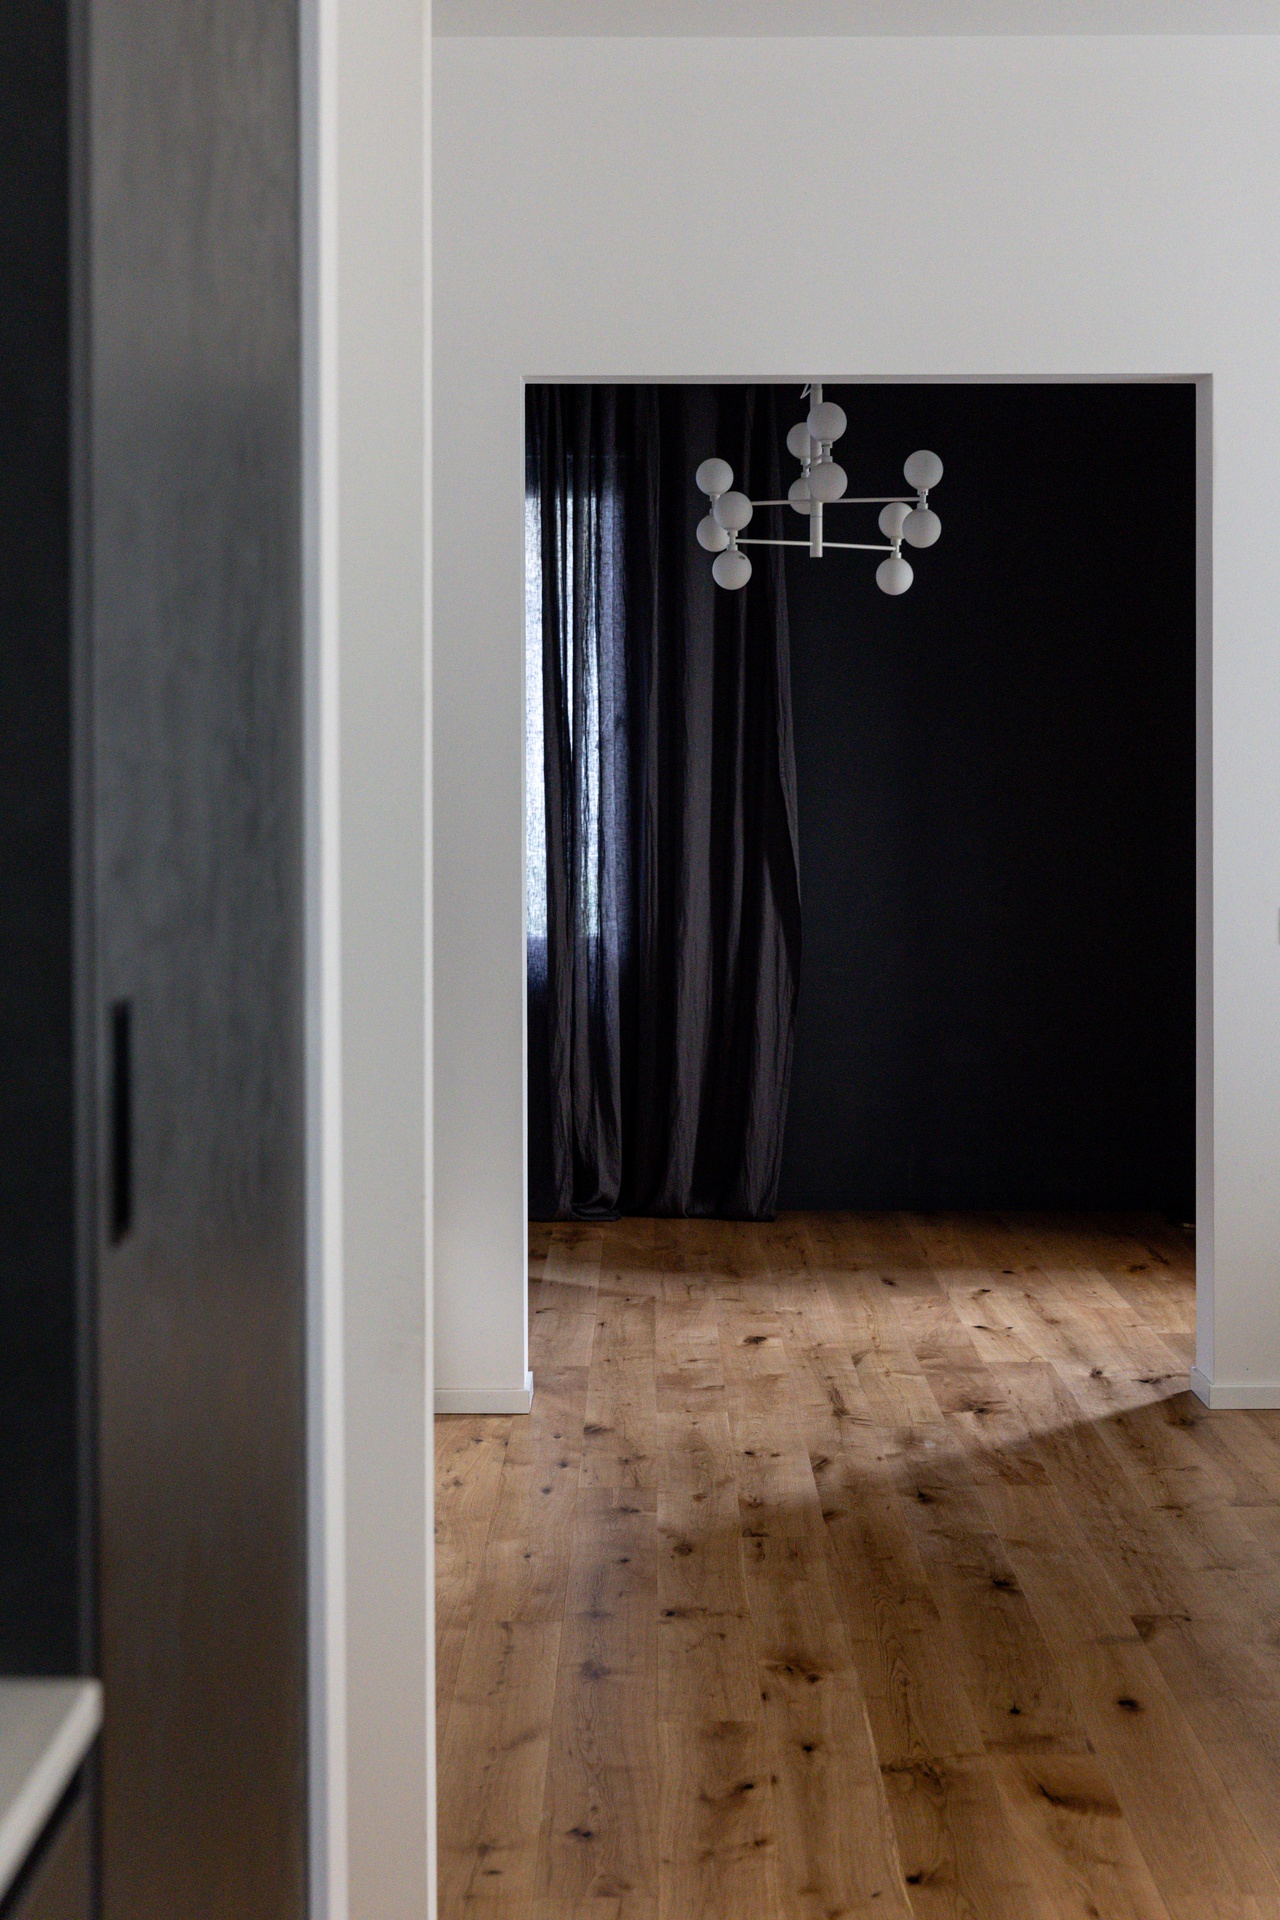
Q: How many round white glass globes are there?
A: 12